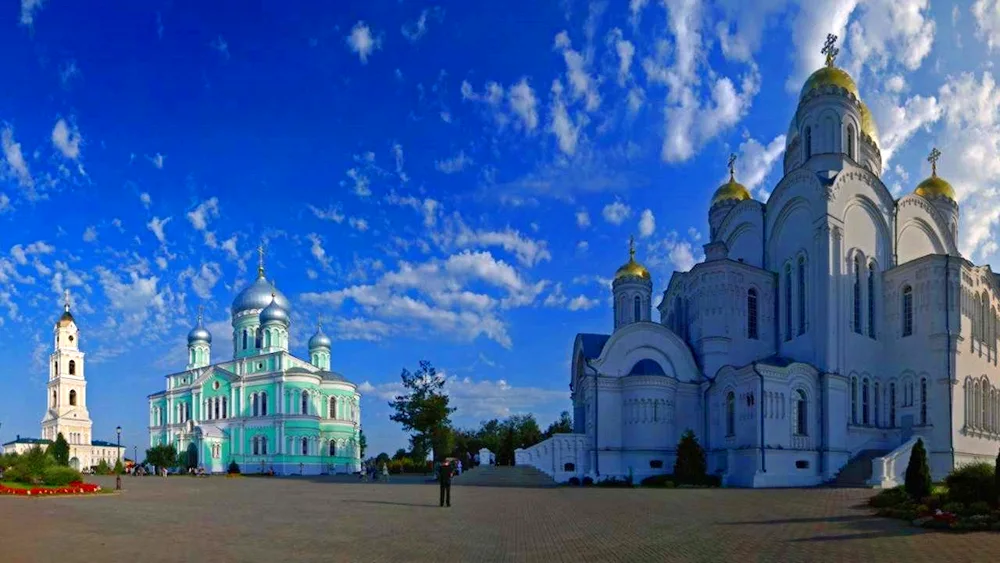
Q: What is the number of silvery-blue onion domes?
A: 4